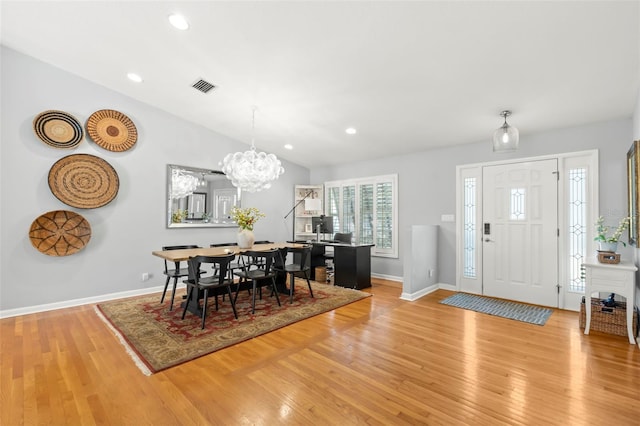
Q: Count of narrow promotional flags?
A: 0